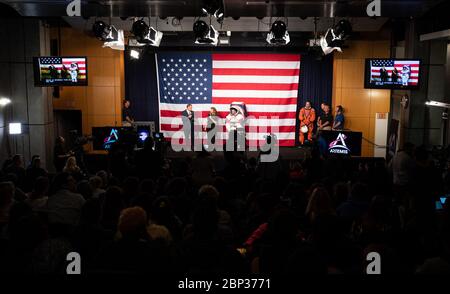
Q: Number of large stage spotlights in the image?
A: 5